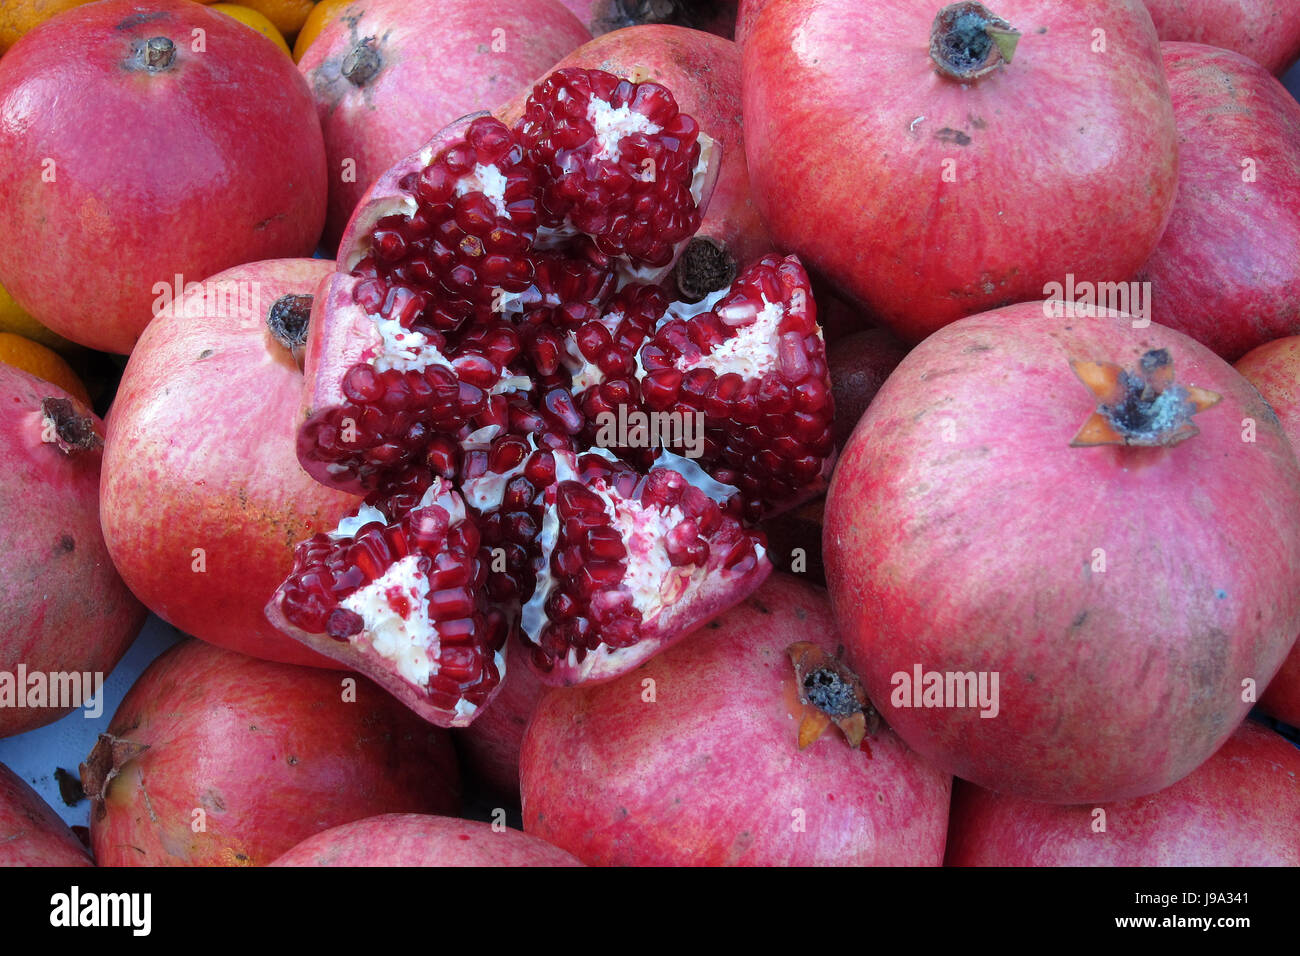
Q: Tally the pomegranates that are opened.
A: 1